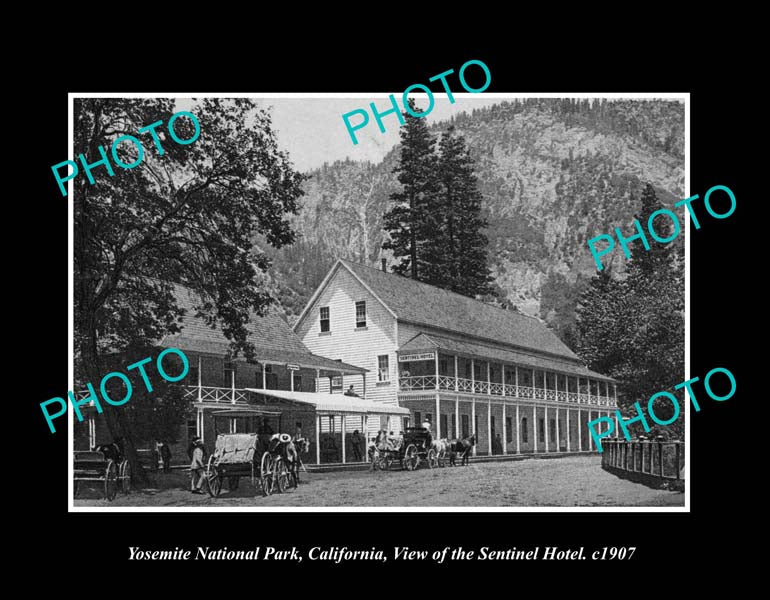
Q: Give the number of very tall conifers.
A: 2